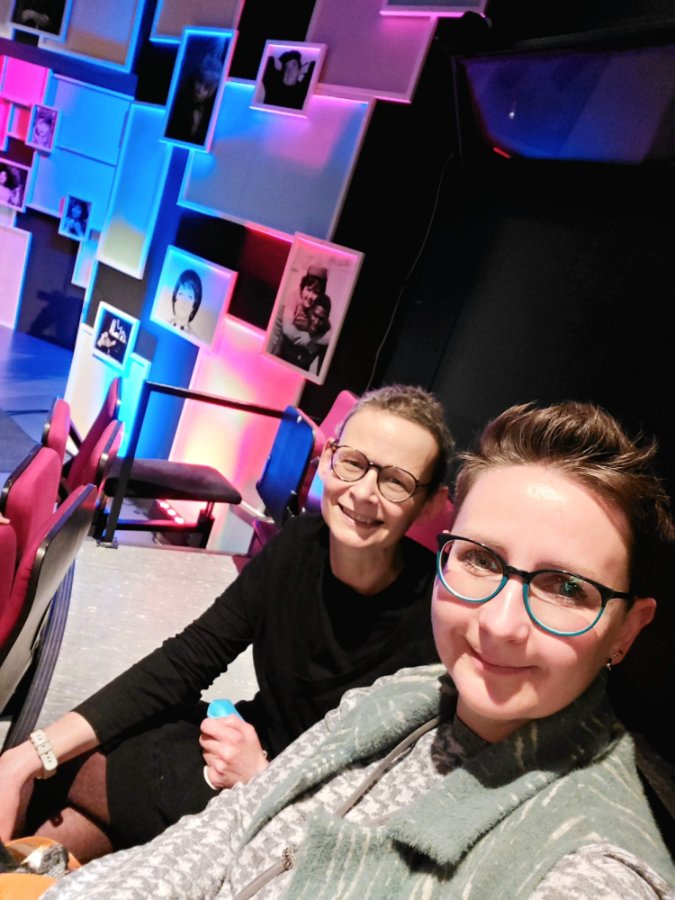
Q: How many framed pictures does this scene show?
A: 9